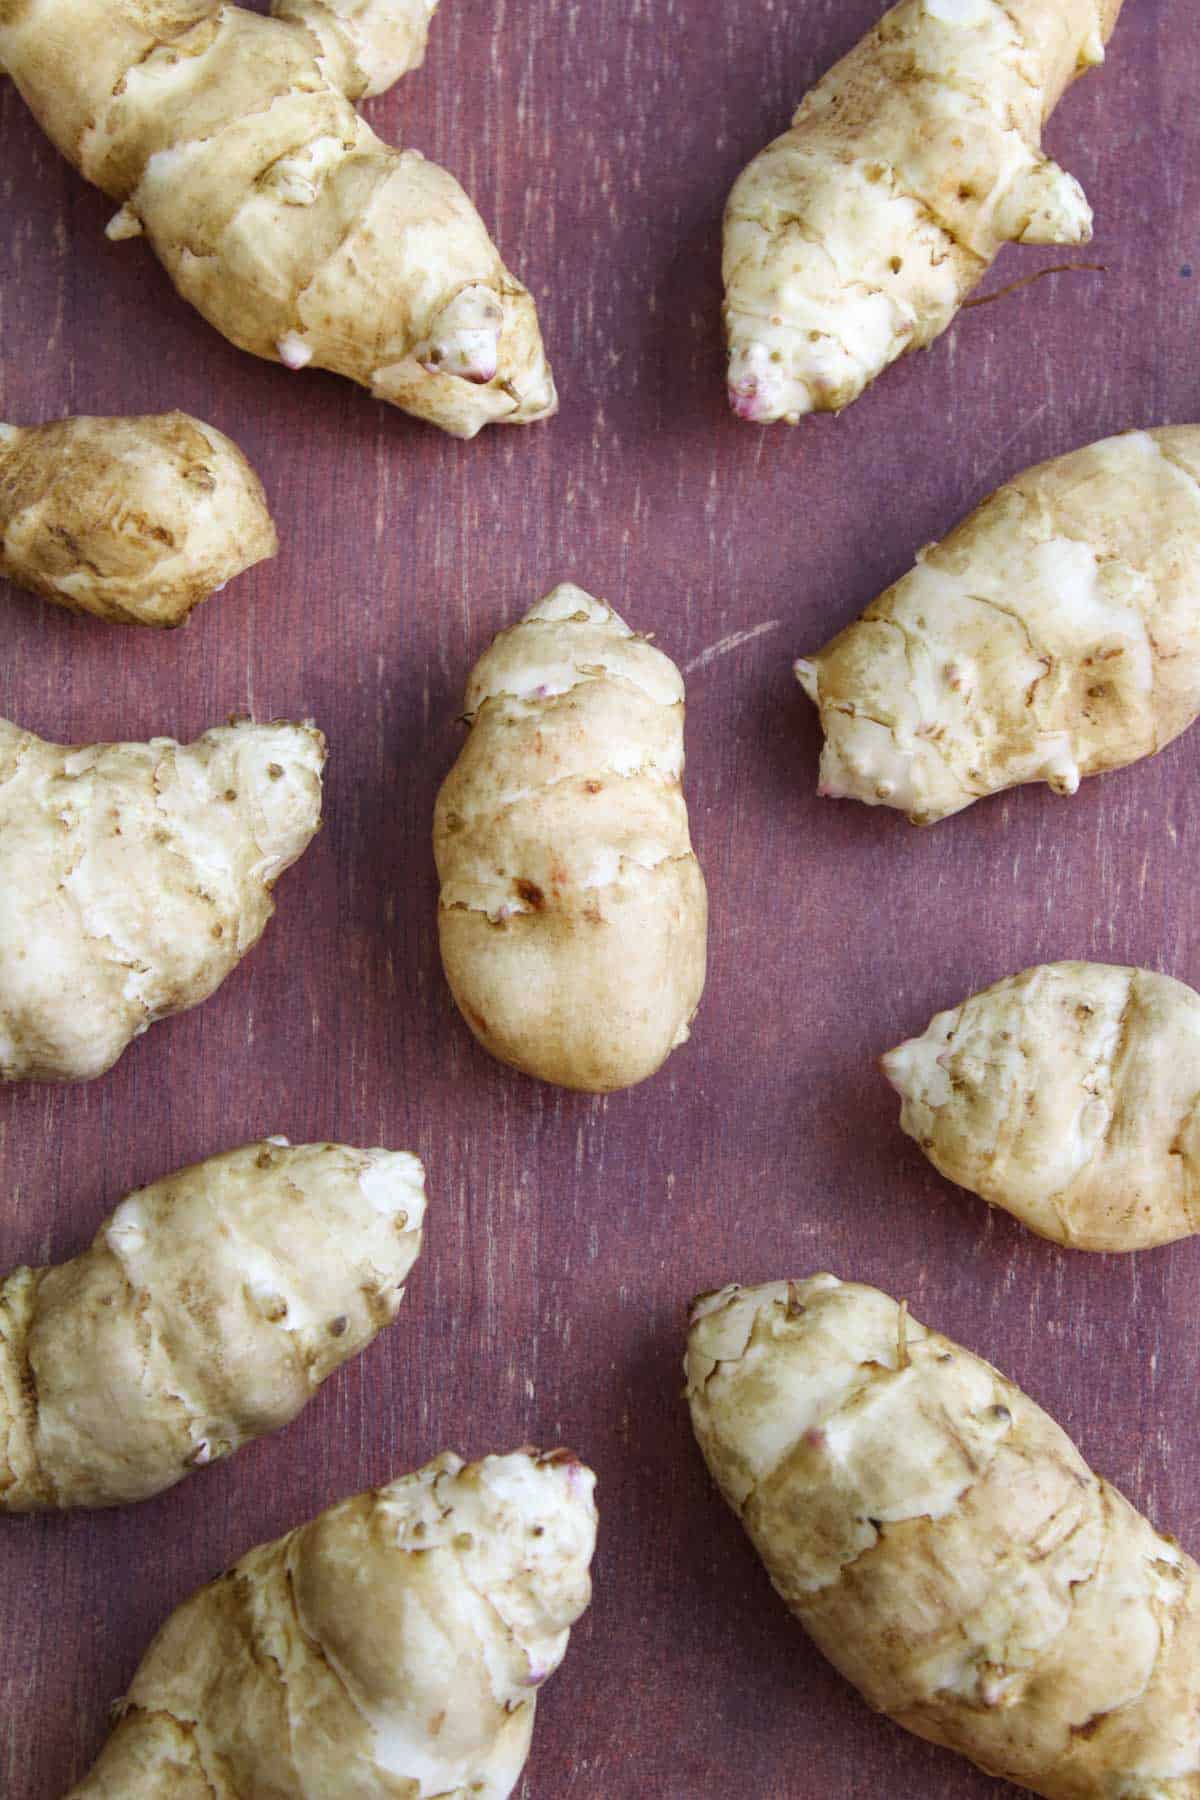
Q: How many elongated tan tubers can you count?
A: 10